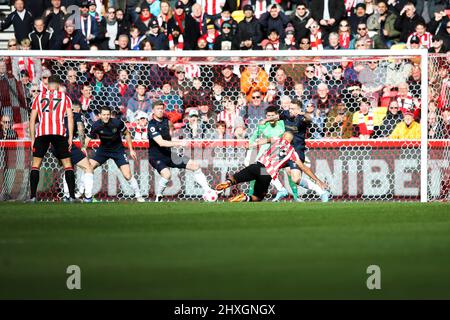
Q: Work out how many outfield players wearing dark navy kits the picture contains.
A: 4